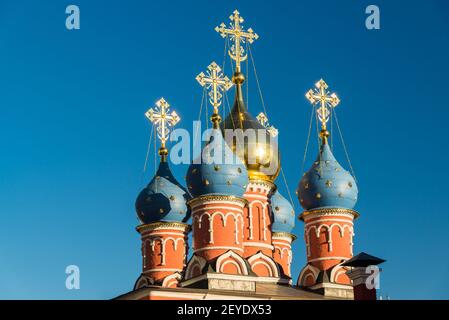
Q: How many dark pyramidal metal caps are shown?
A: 1